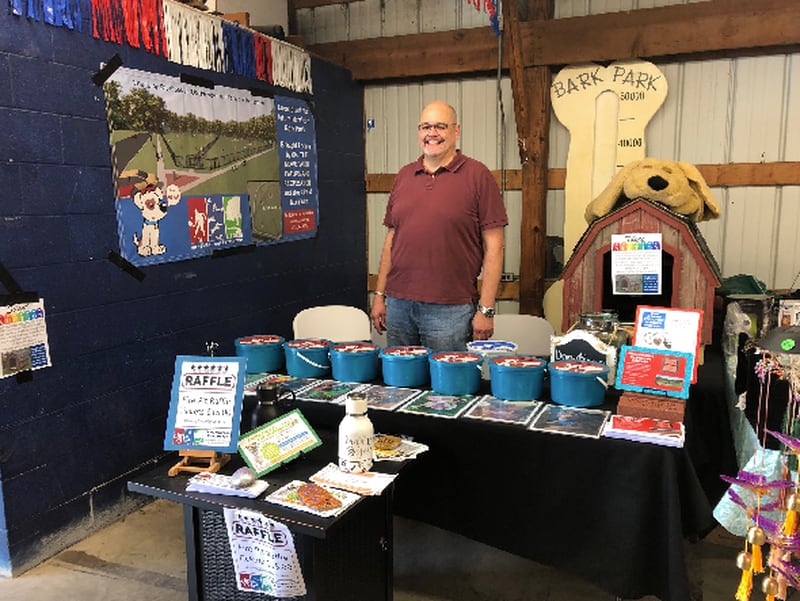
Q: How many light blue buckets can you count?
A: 7